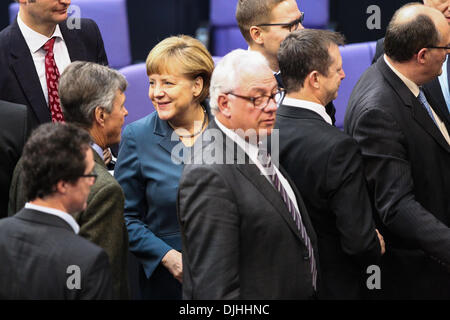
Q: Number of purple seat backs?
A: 4